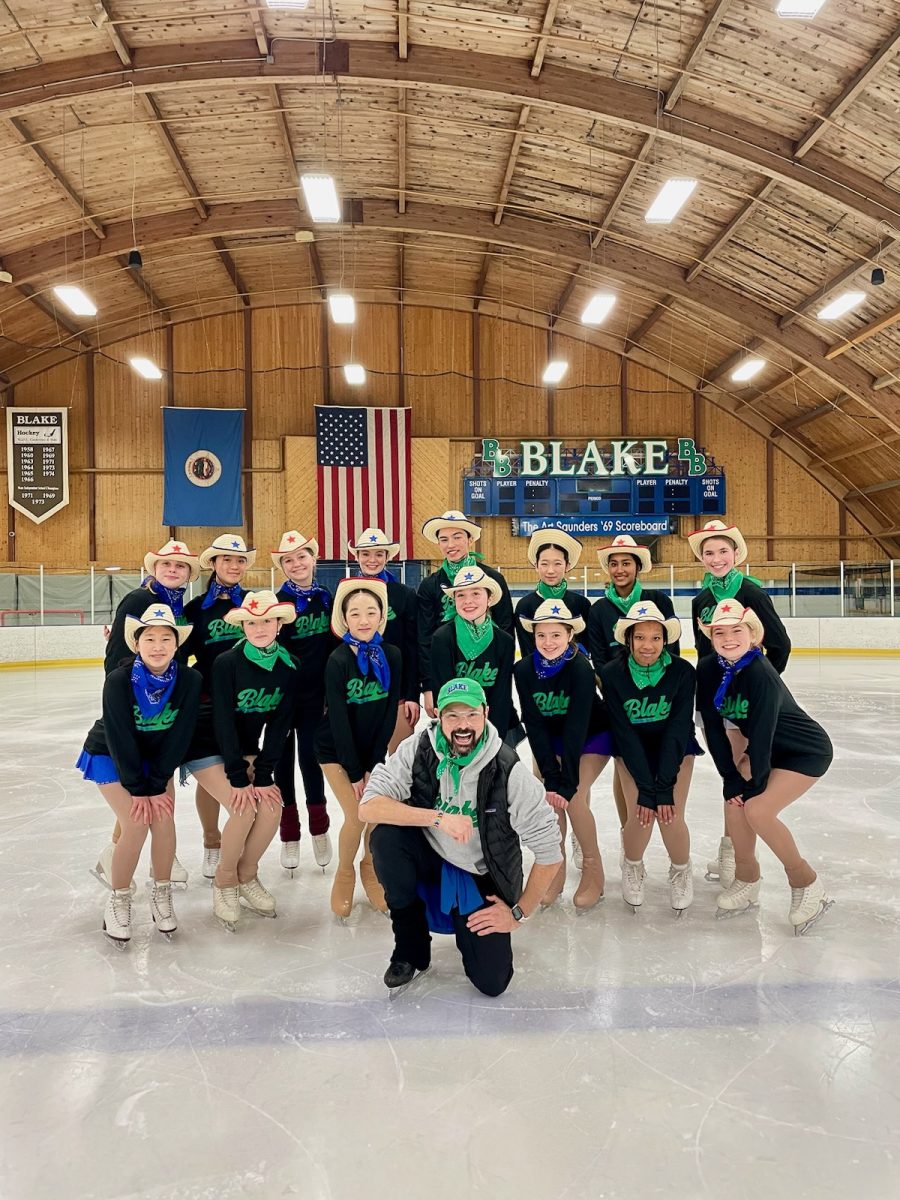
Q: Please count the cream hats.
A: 15